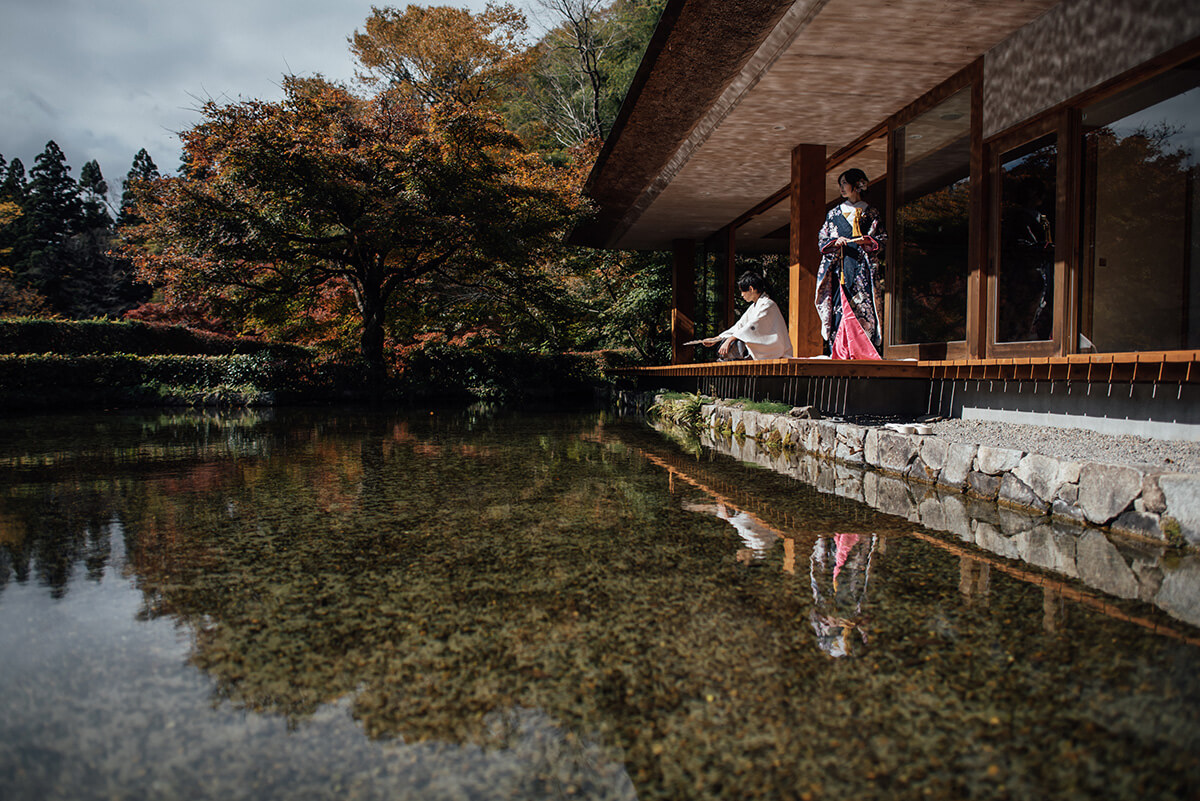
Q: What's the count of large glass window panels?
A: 3